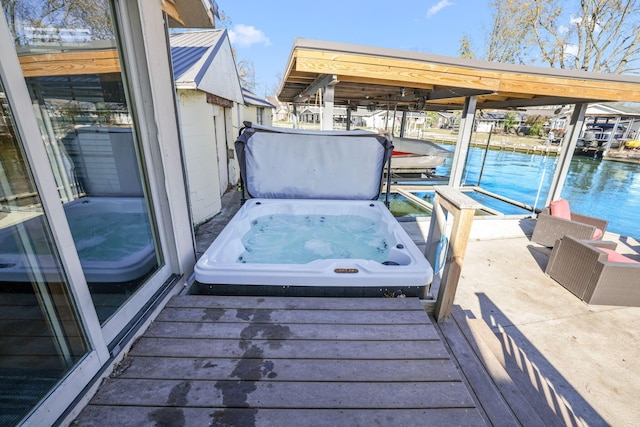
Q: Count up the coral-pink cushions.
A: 3